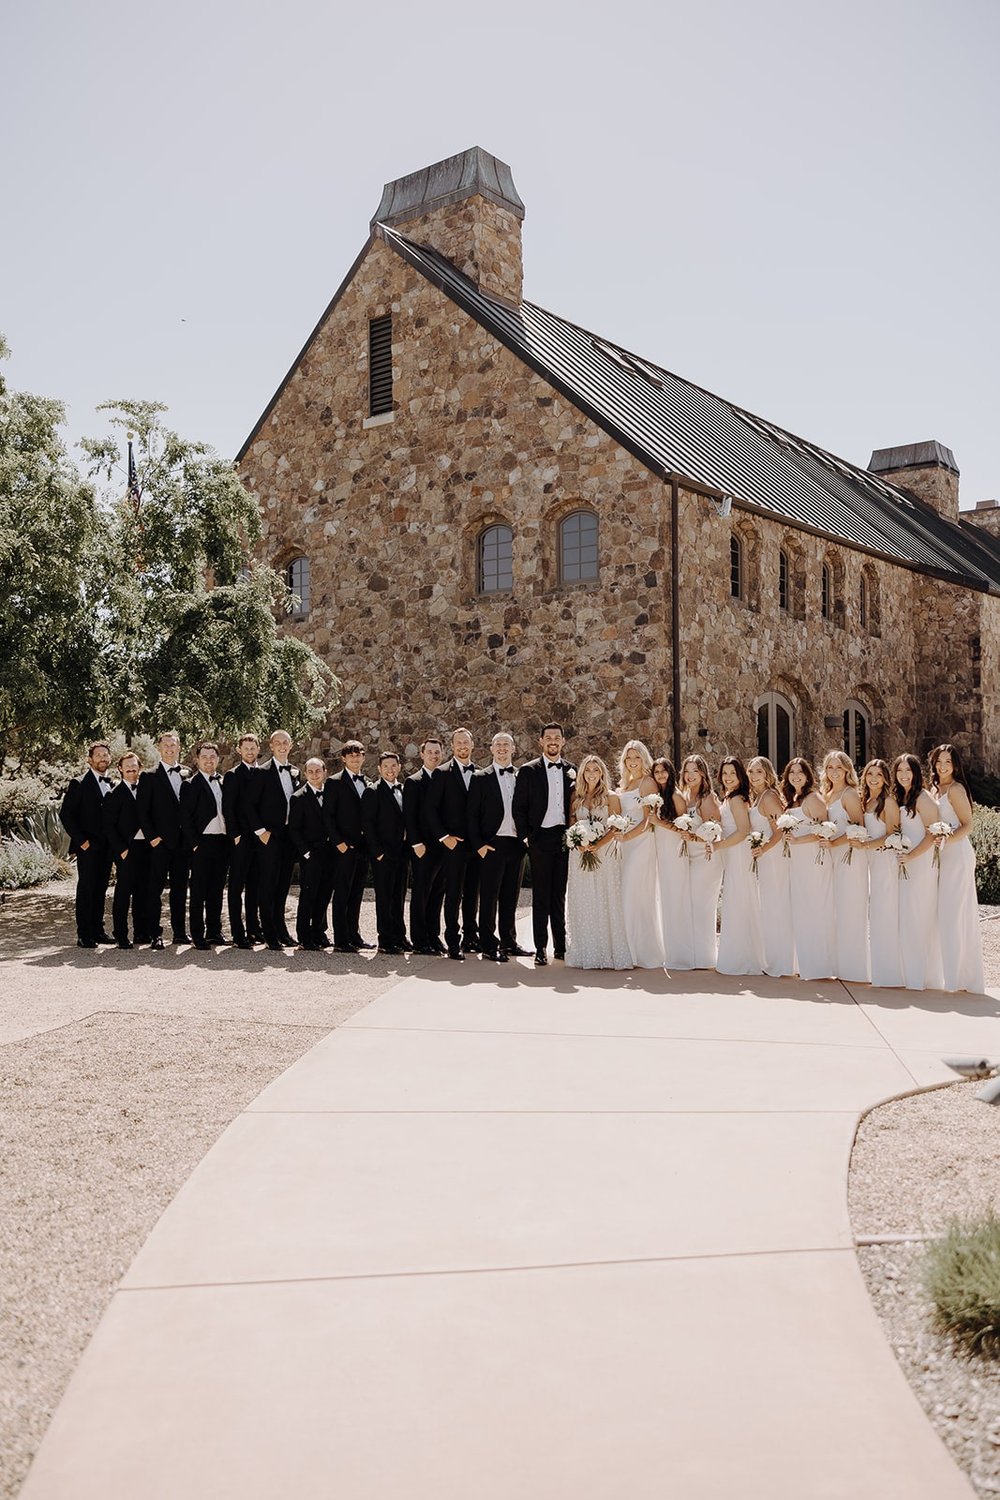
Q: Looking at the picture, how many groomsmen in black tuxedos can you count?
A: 12